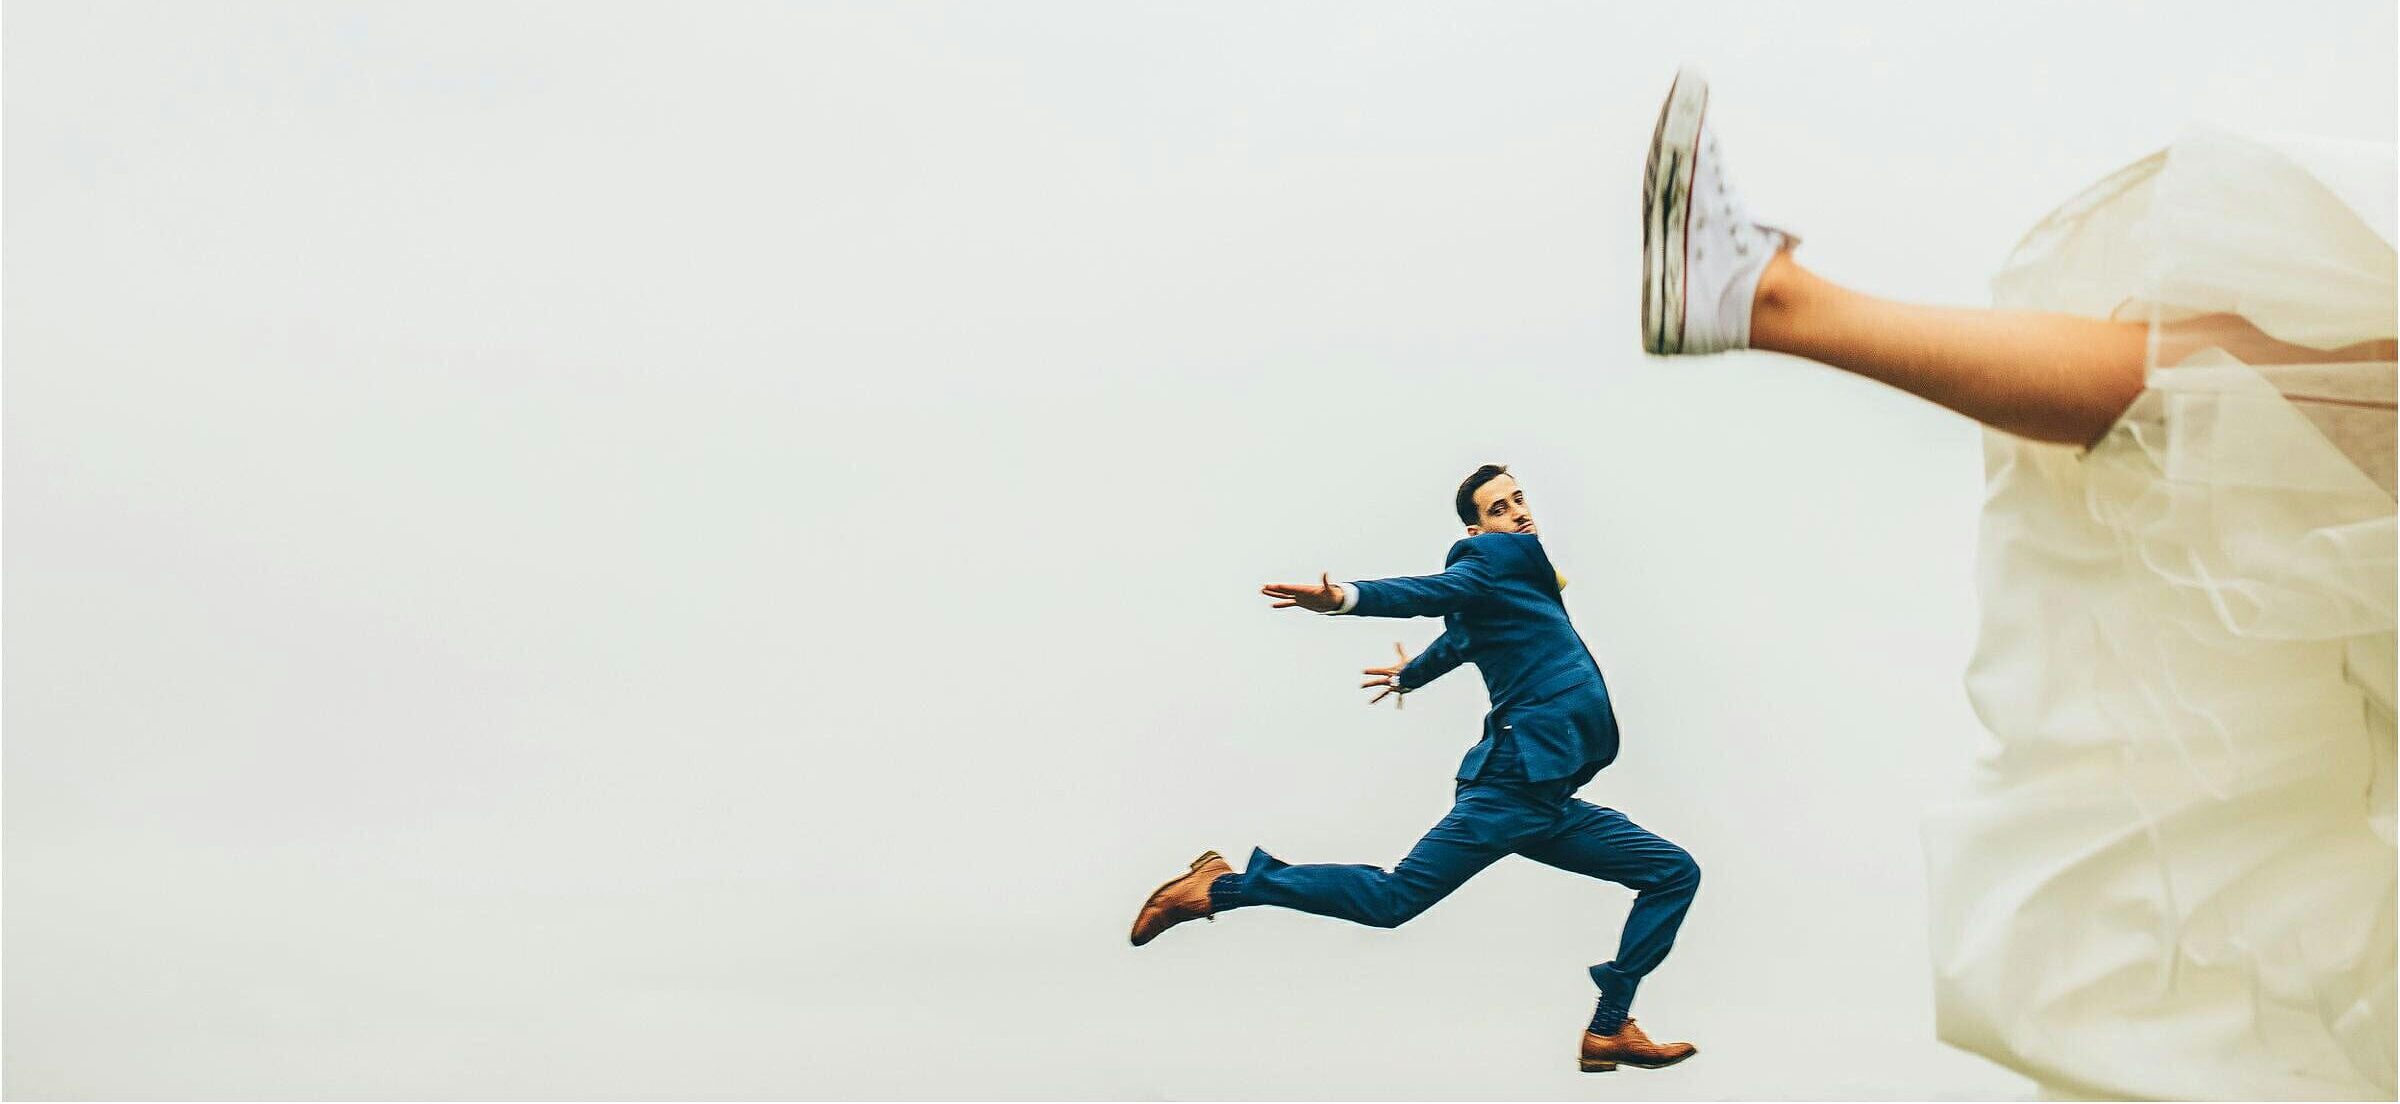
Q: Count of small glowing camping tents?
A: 0